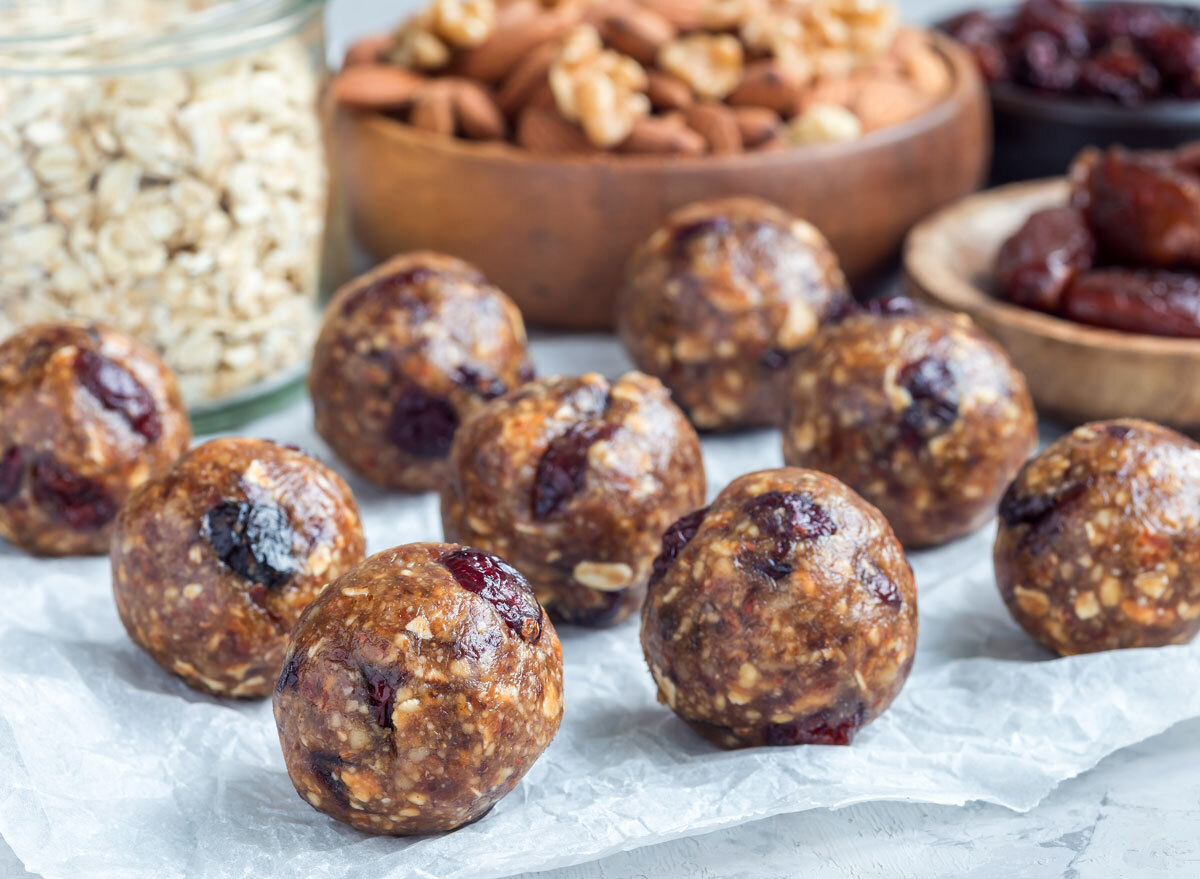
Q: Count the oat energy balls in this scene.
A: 9